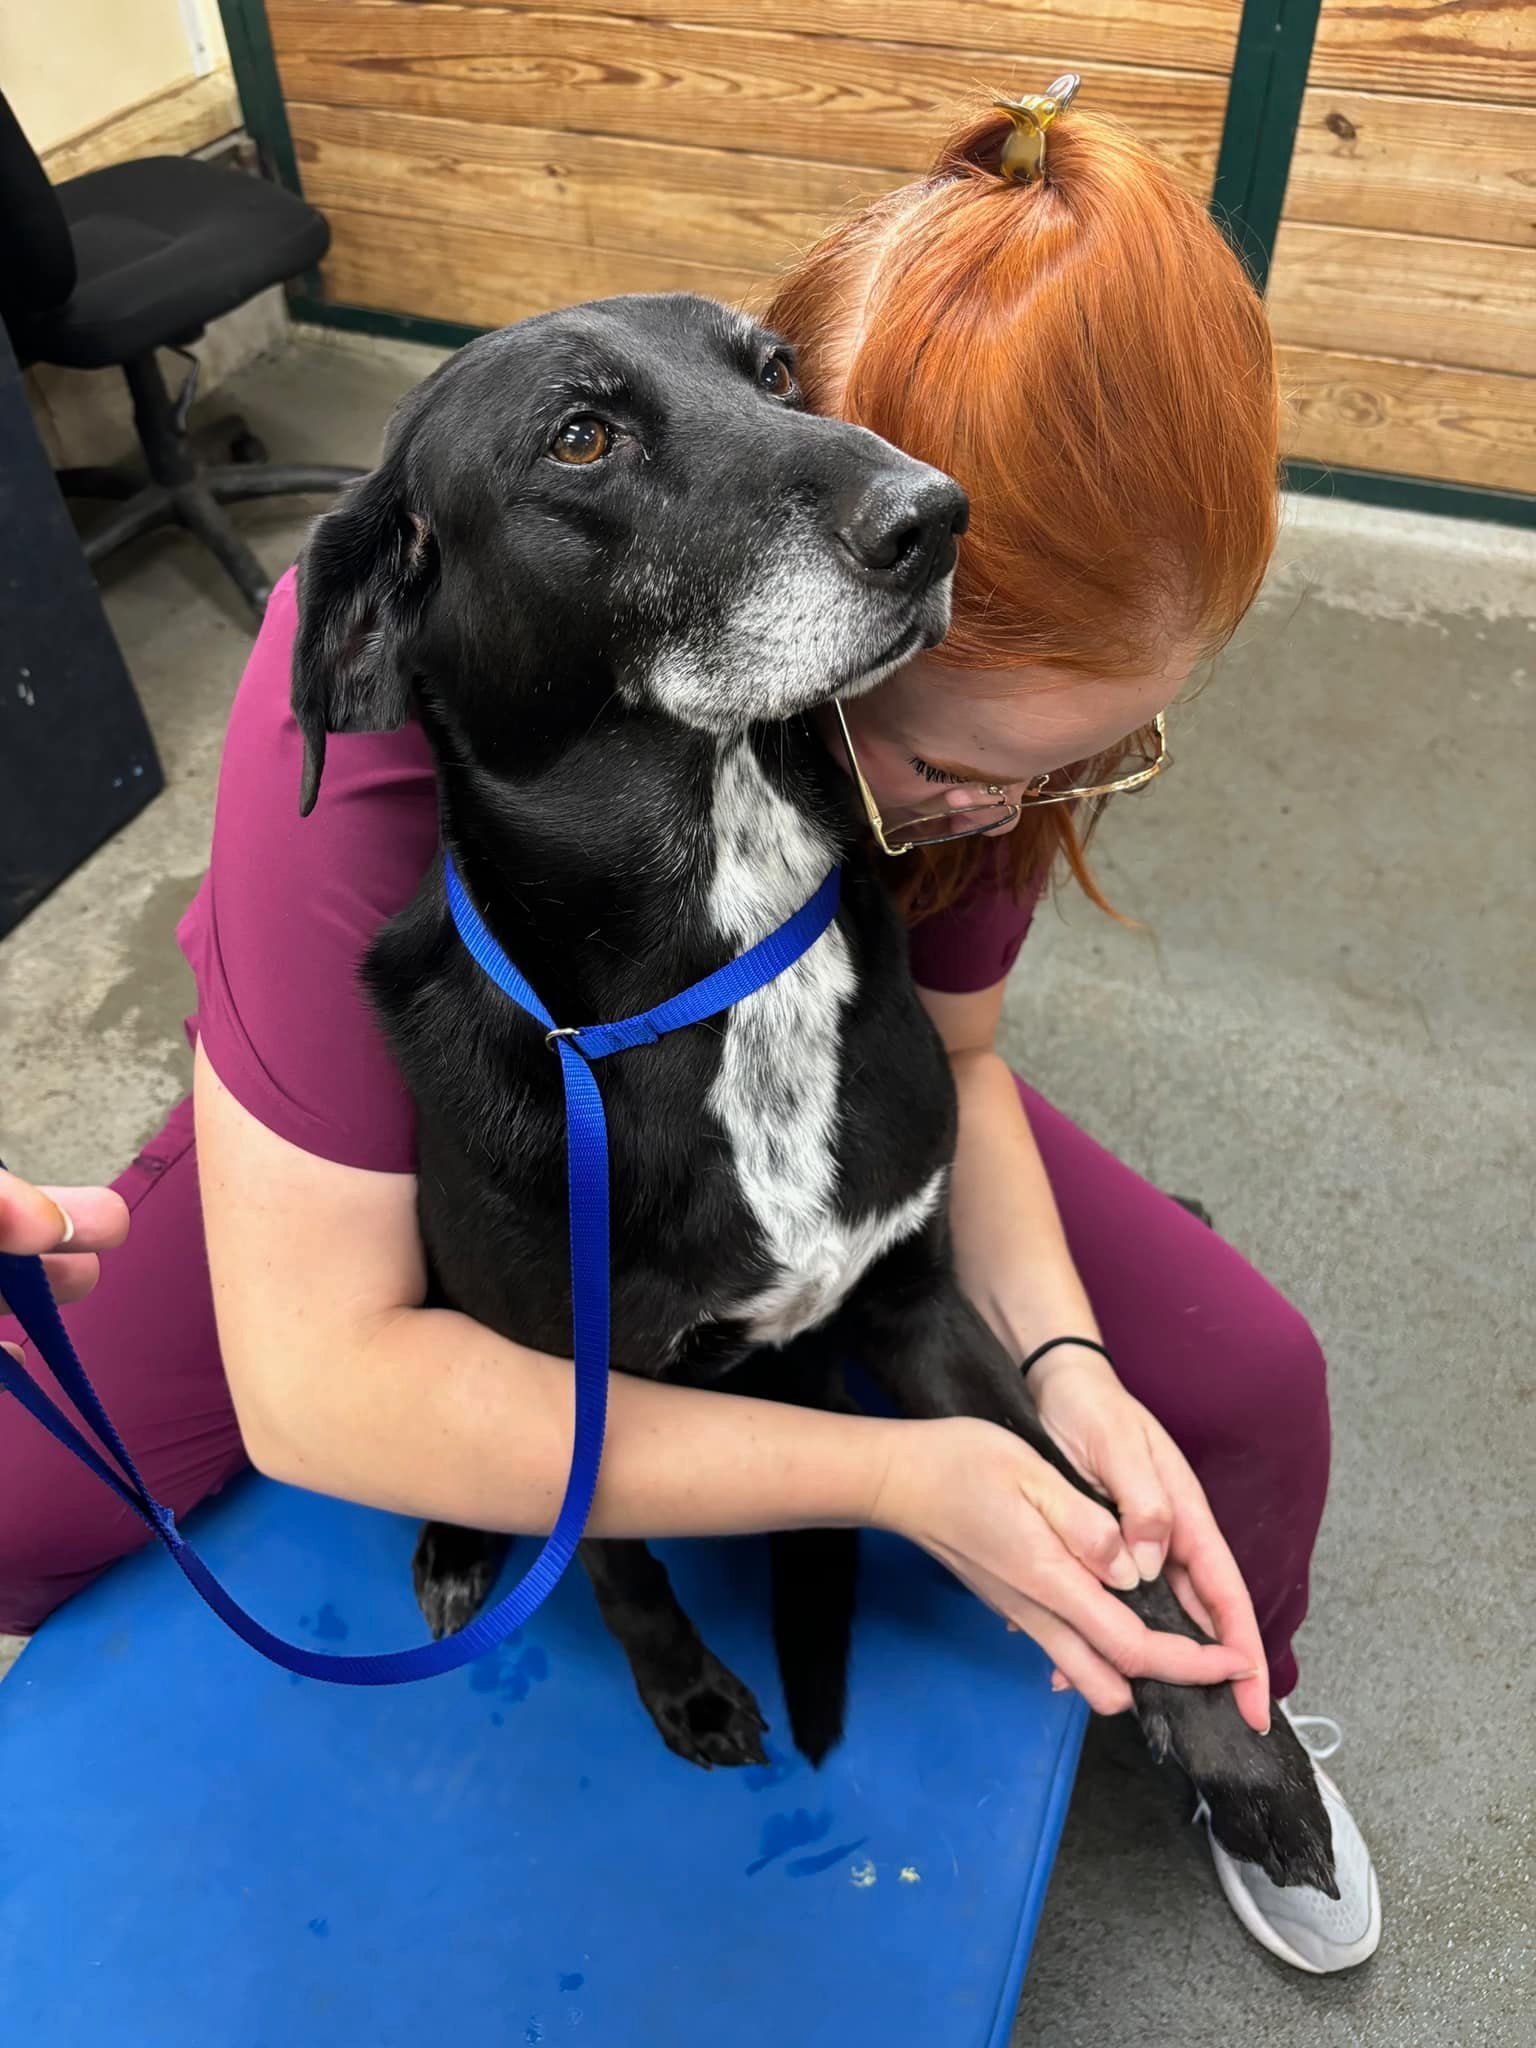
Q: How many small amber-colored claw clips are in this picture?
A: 1